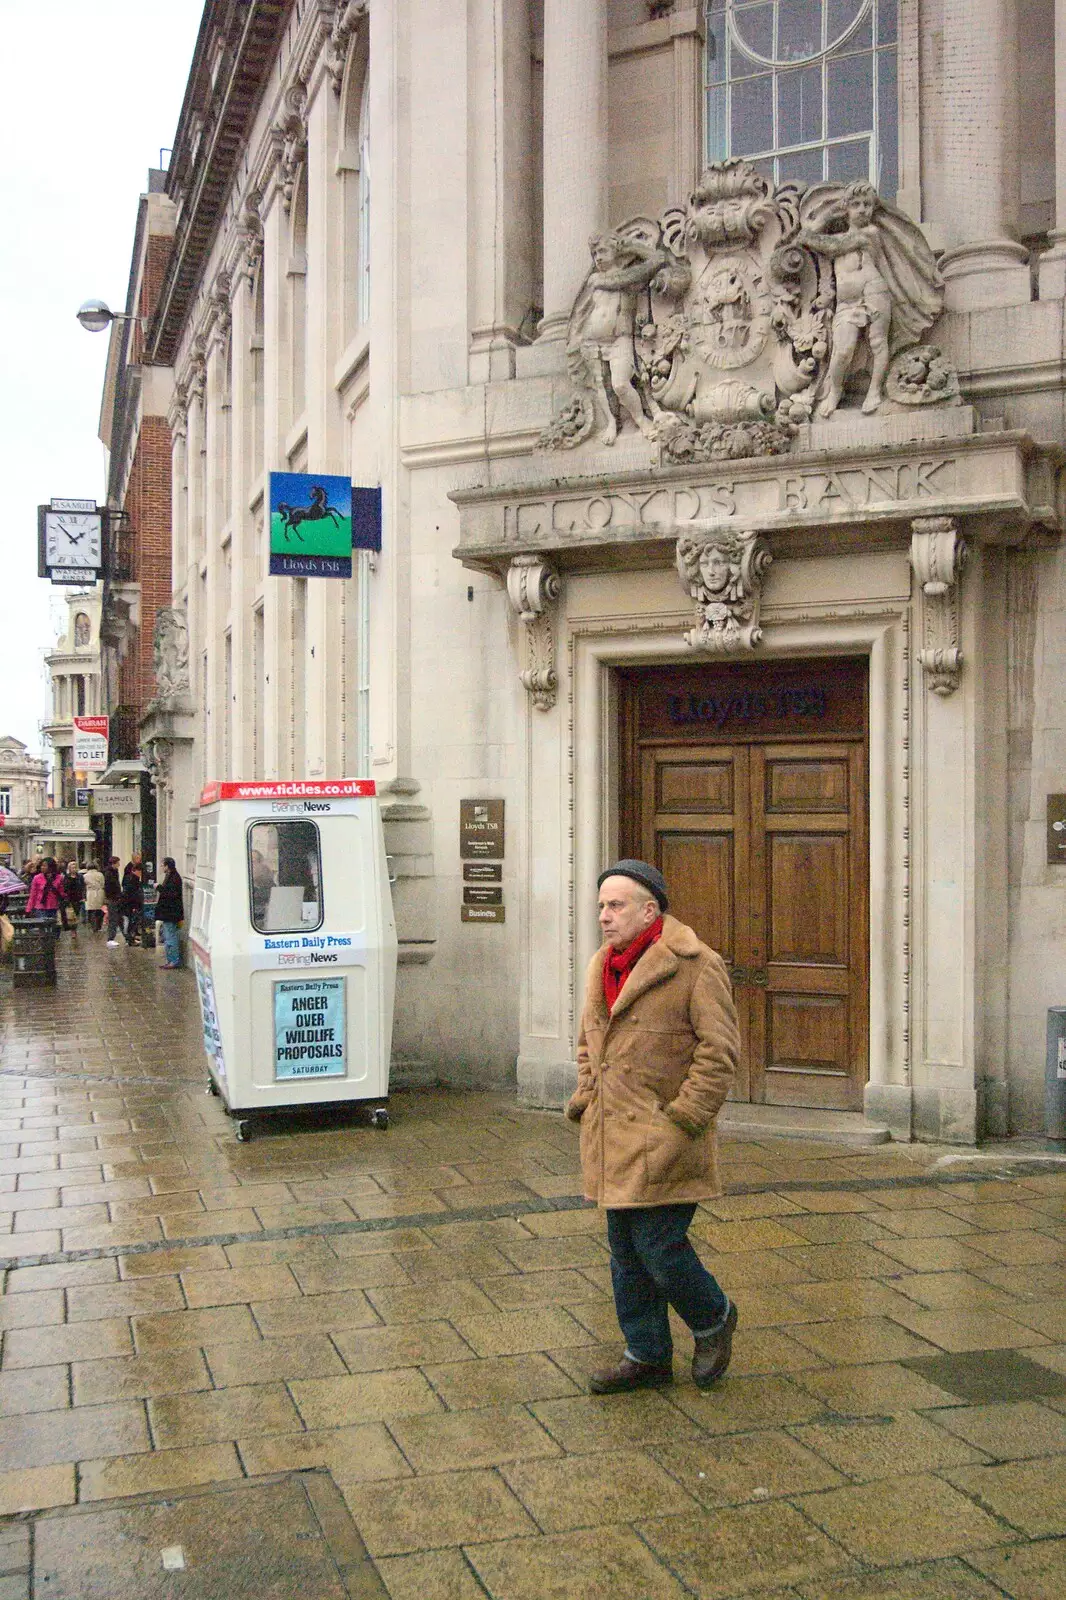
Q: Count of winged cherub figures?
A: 2